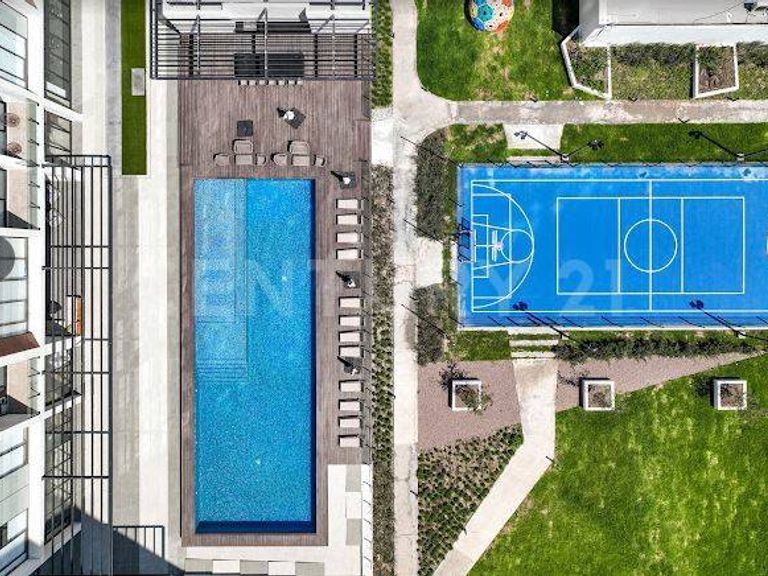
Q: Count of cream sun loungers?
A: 12